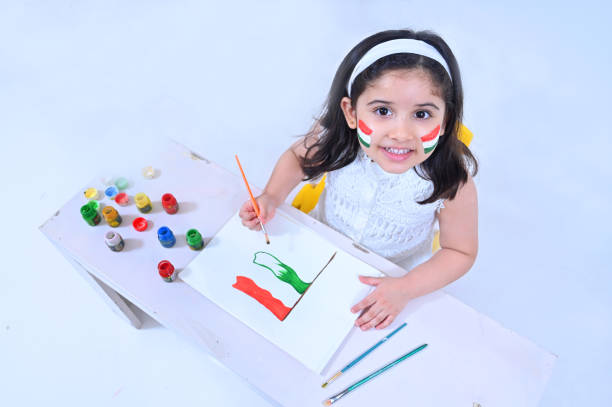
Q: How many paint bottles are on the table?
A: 8